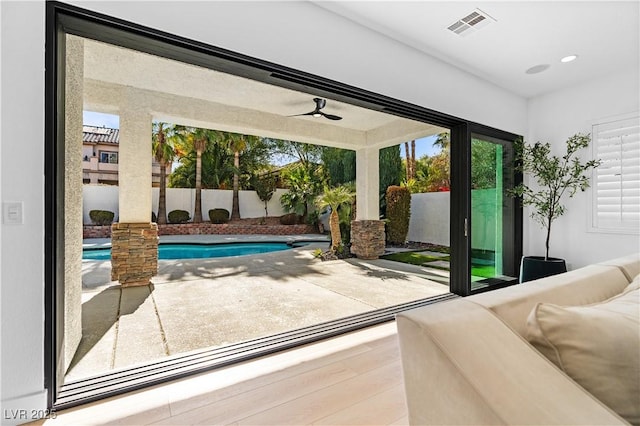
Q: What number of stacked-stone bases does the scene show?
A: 2